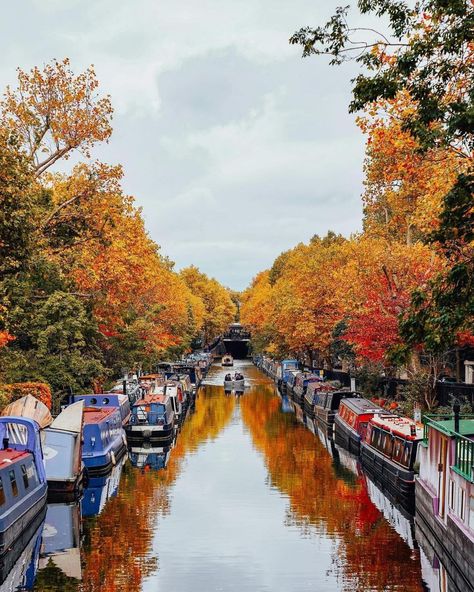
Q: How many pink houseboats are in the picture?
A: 1